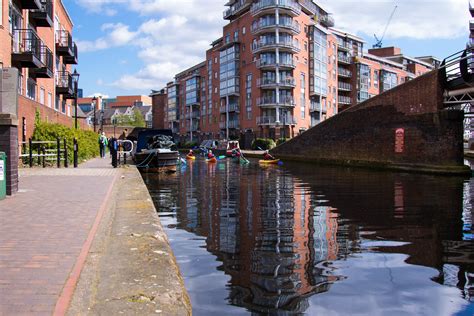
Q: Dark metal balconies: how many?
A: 8